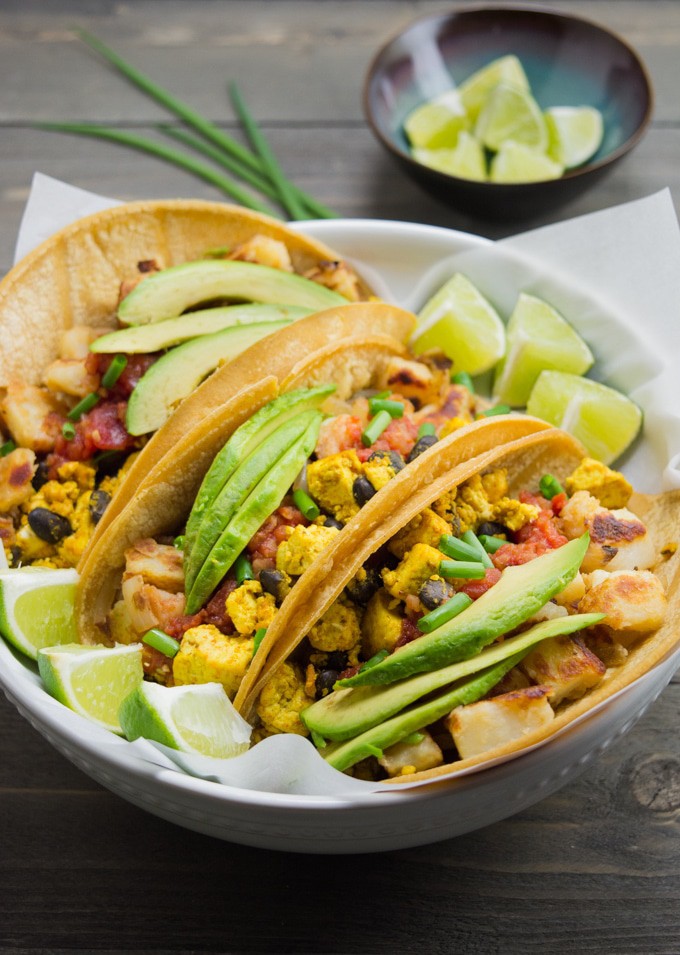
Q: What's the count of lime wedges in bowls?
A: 12